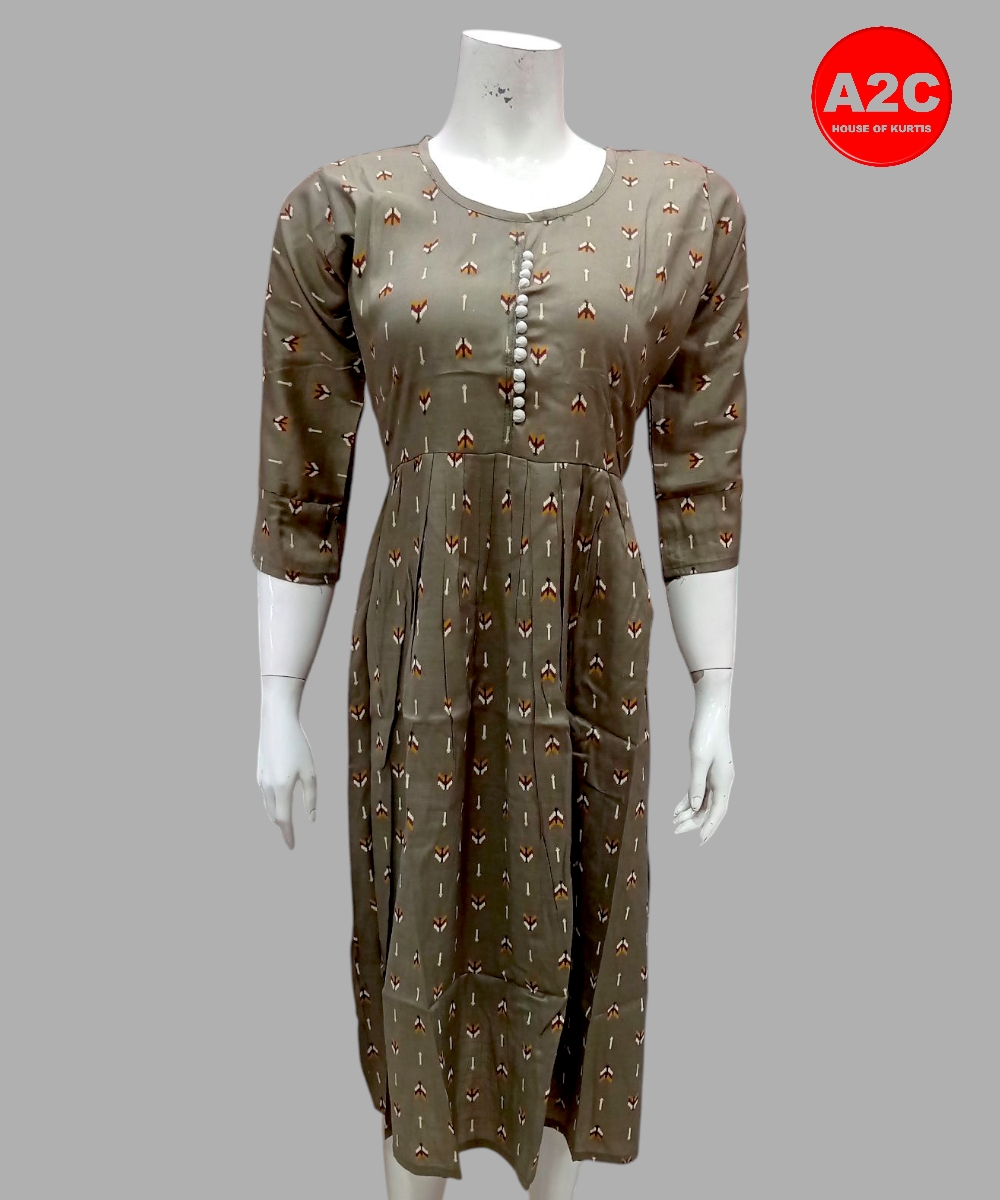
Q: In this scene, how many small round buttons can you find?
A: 13